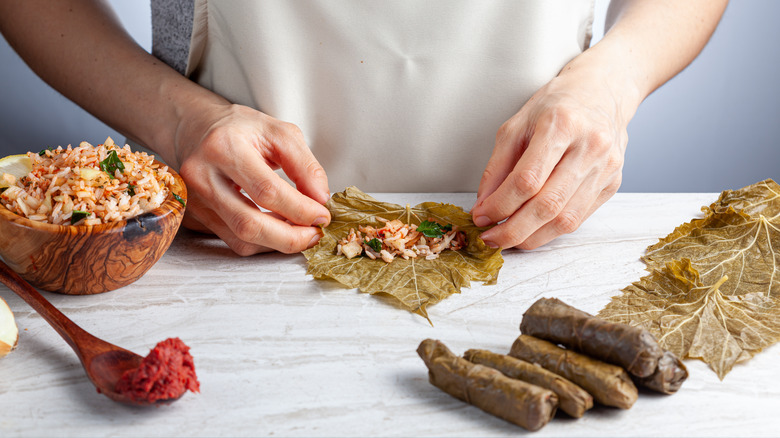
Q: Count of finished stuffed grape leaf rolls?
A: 5